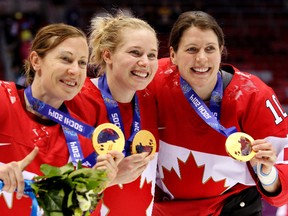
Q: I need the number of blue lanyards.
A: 3